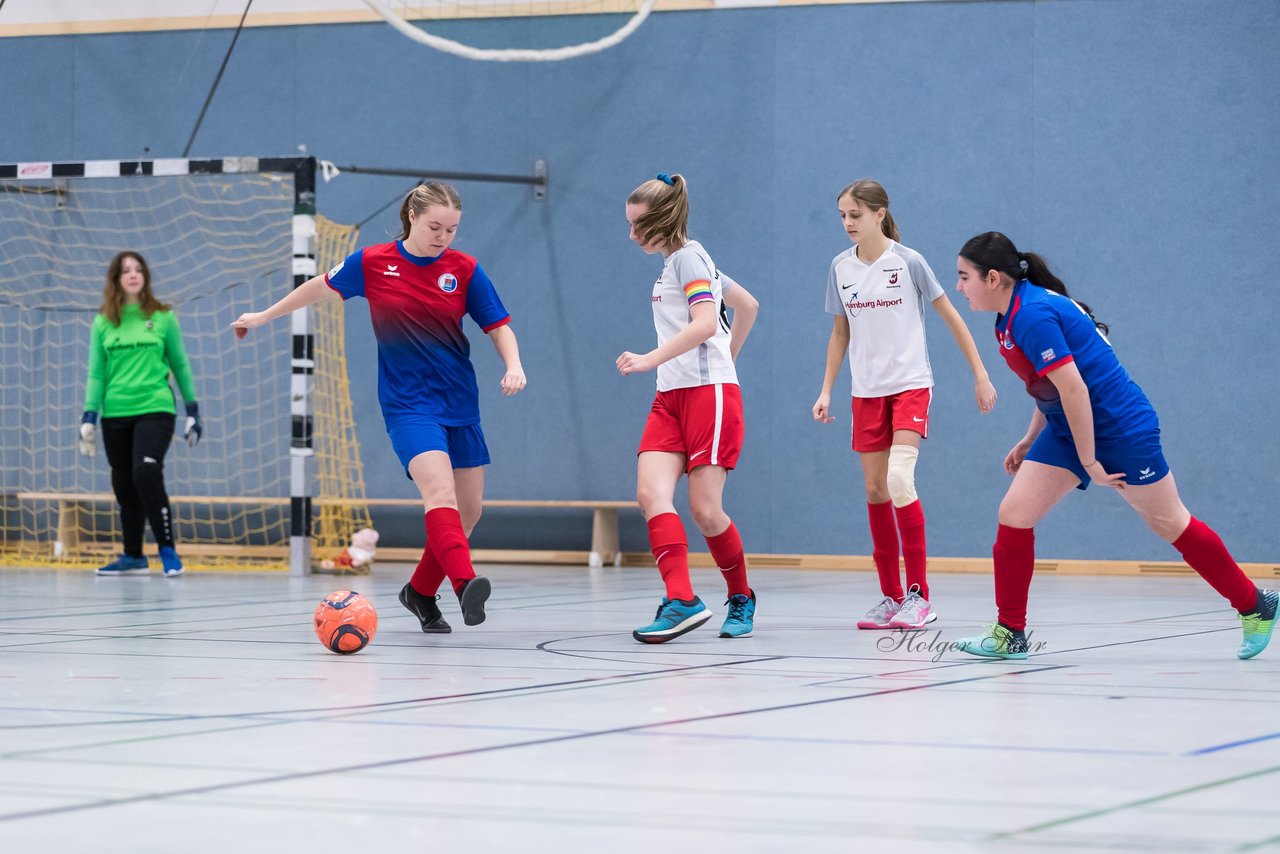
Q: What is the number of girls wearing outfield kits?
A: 4